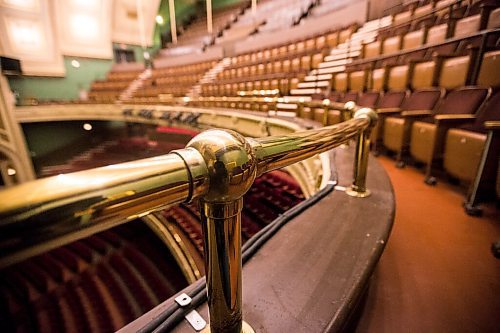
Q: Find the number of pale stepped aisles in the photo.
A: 3